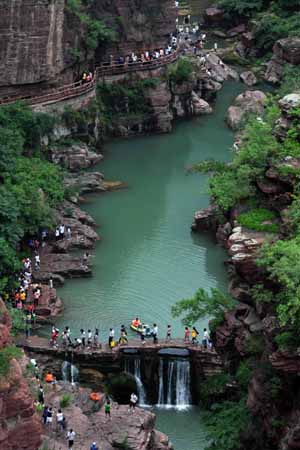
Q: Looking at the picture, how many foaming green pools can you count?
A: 1